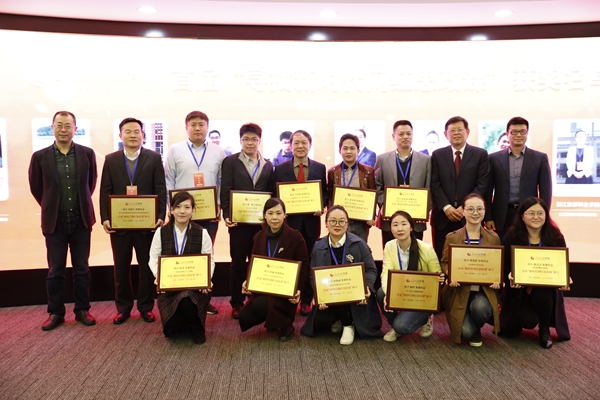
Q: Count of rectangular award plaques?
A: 12